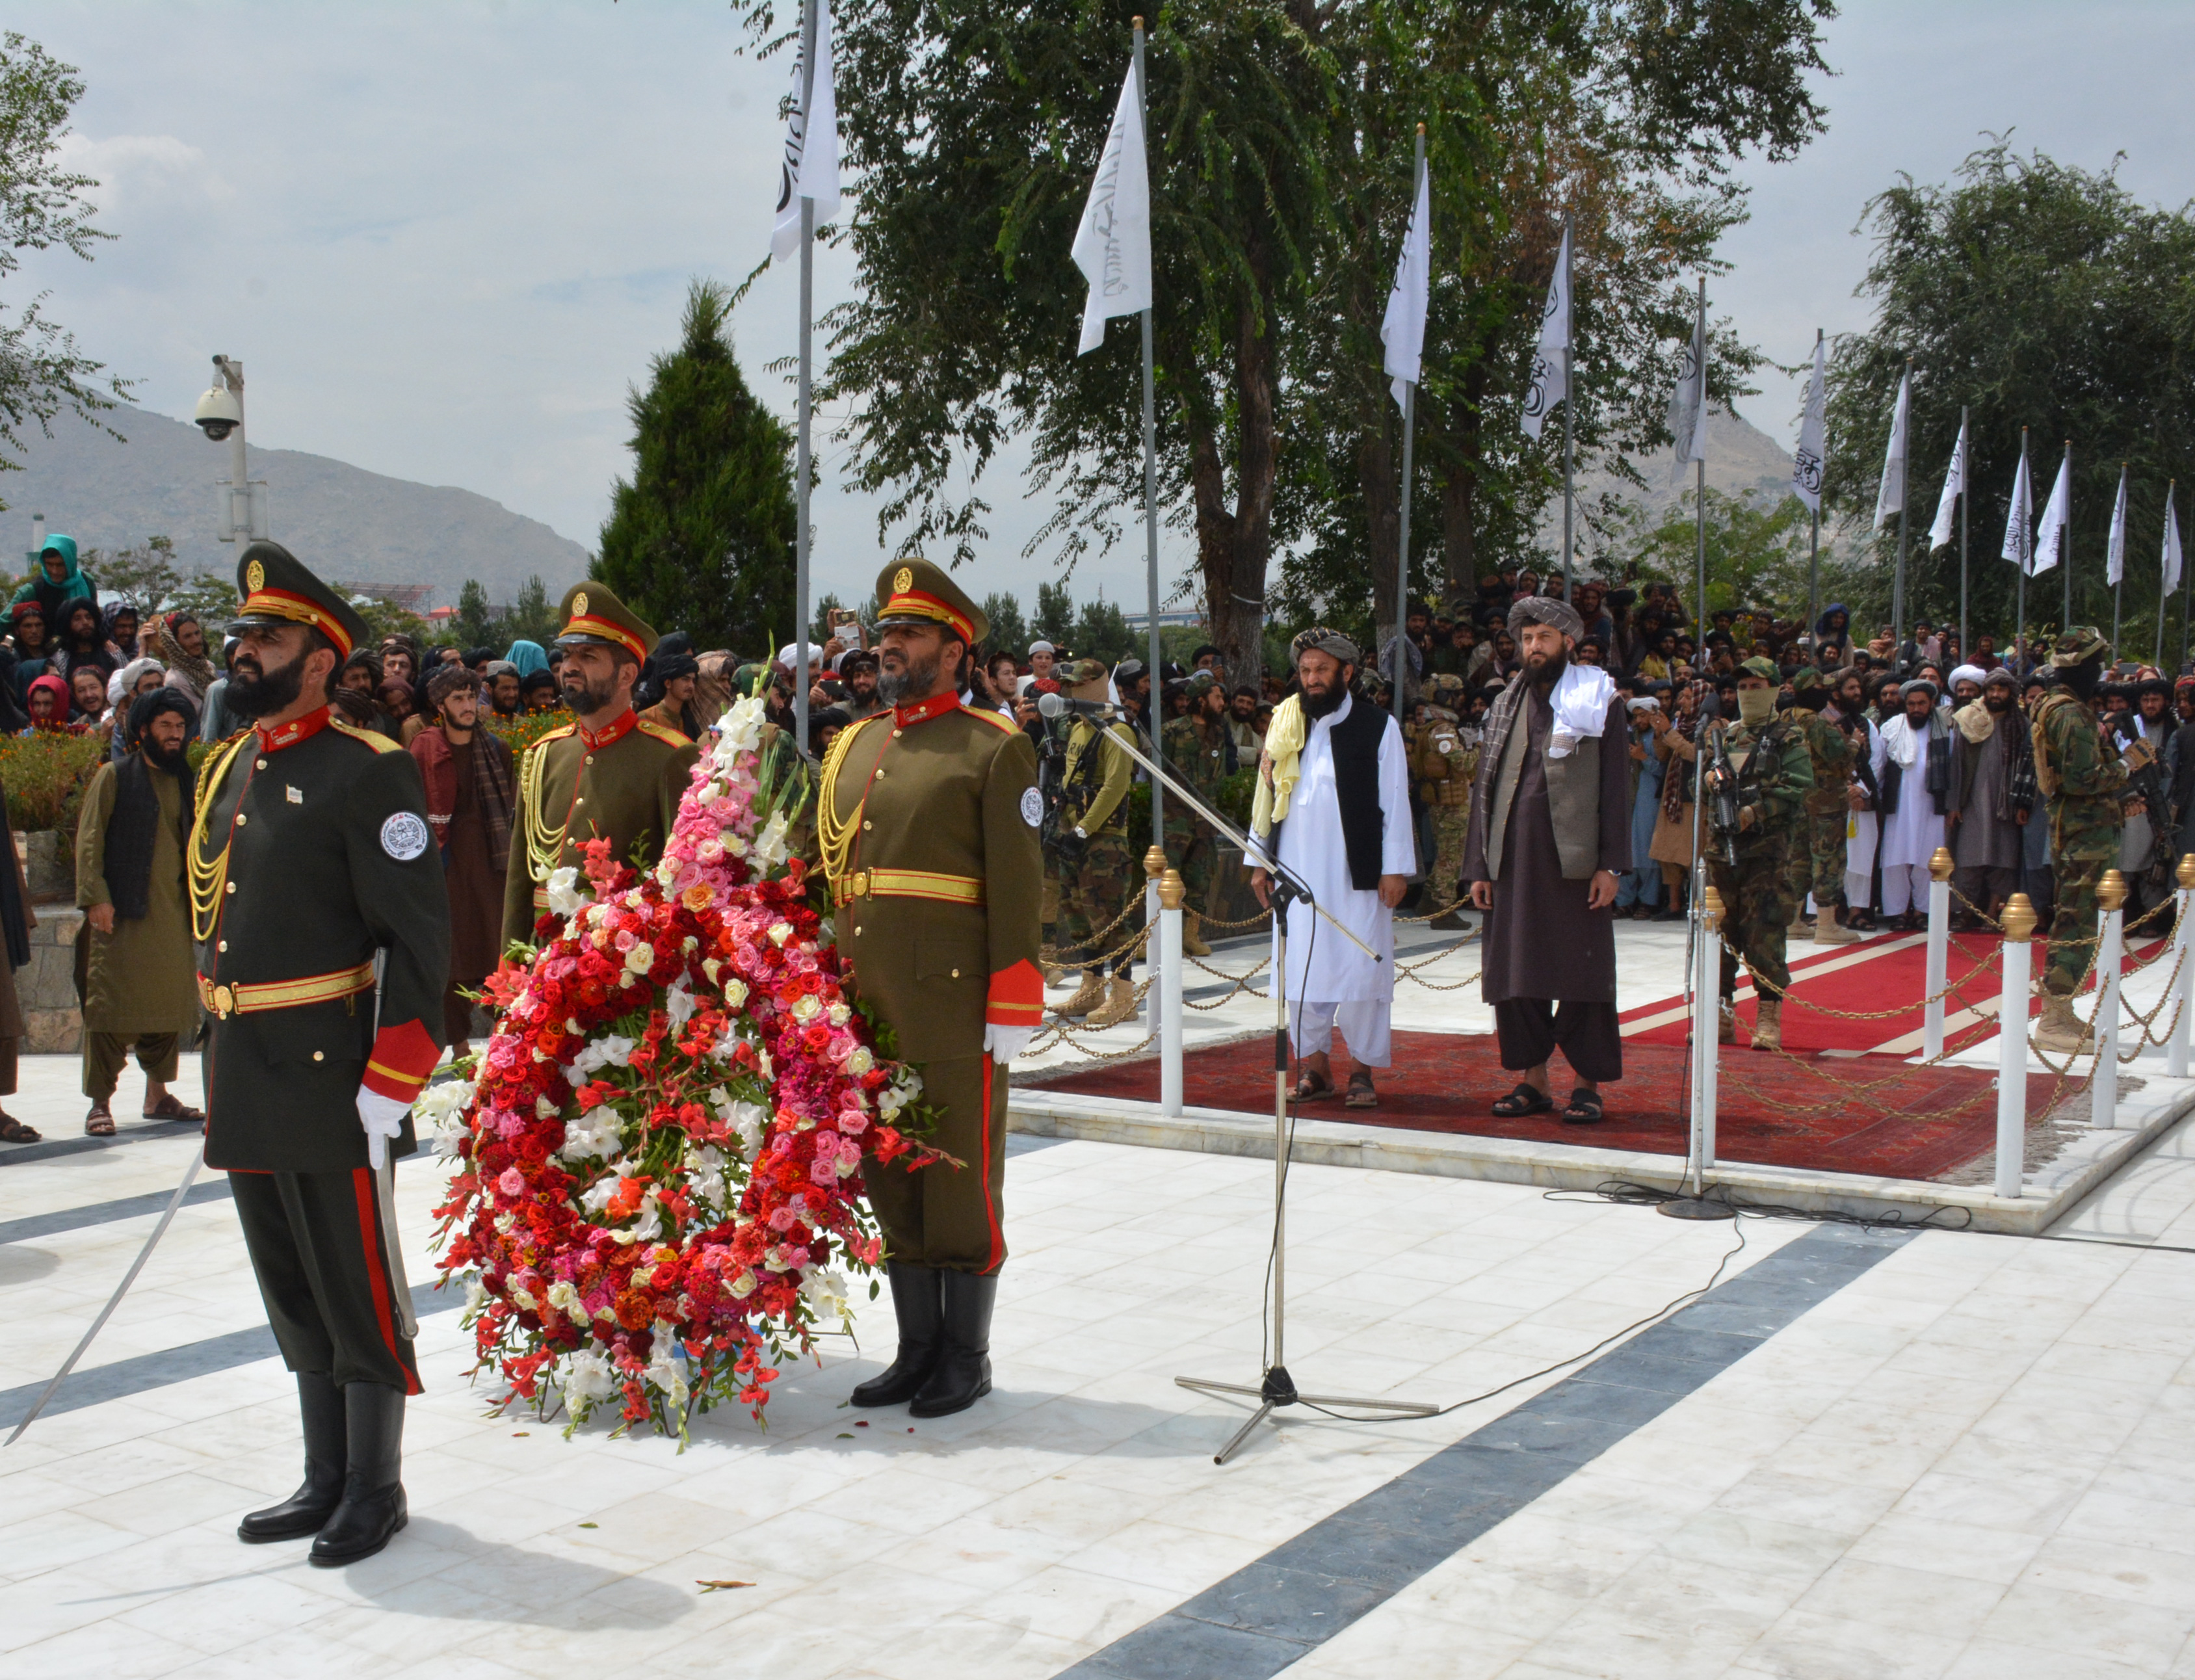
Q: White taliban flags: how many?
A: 12